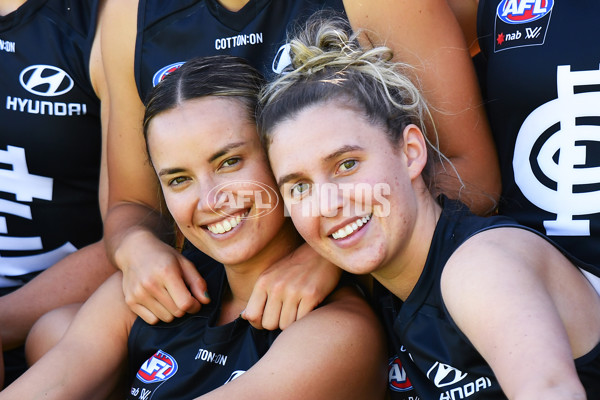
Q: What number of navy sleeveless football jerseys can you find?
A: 5